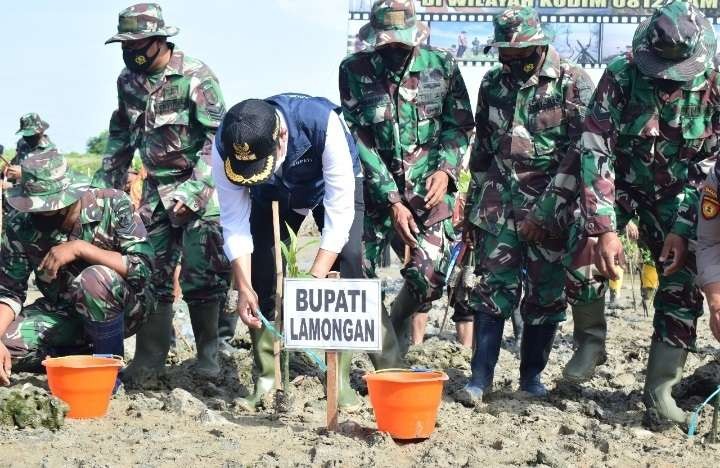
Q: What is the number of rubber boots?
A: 11